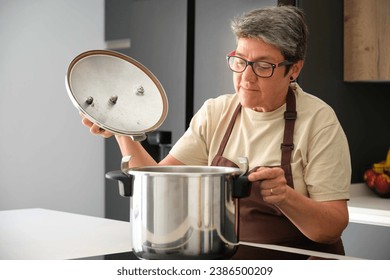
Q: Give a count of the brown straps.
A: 2